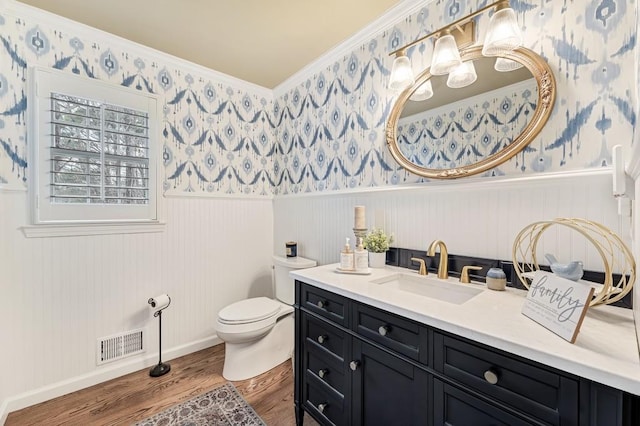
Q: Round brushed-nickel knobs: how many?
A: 7